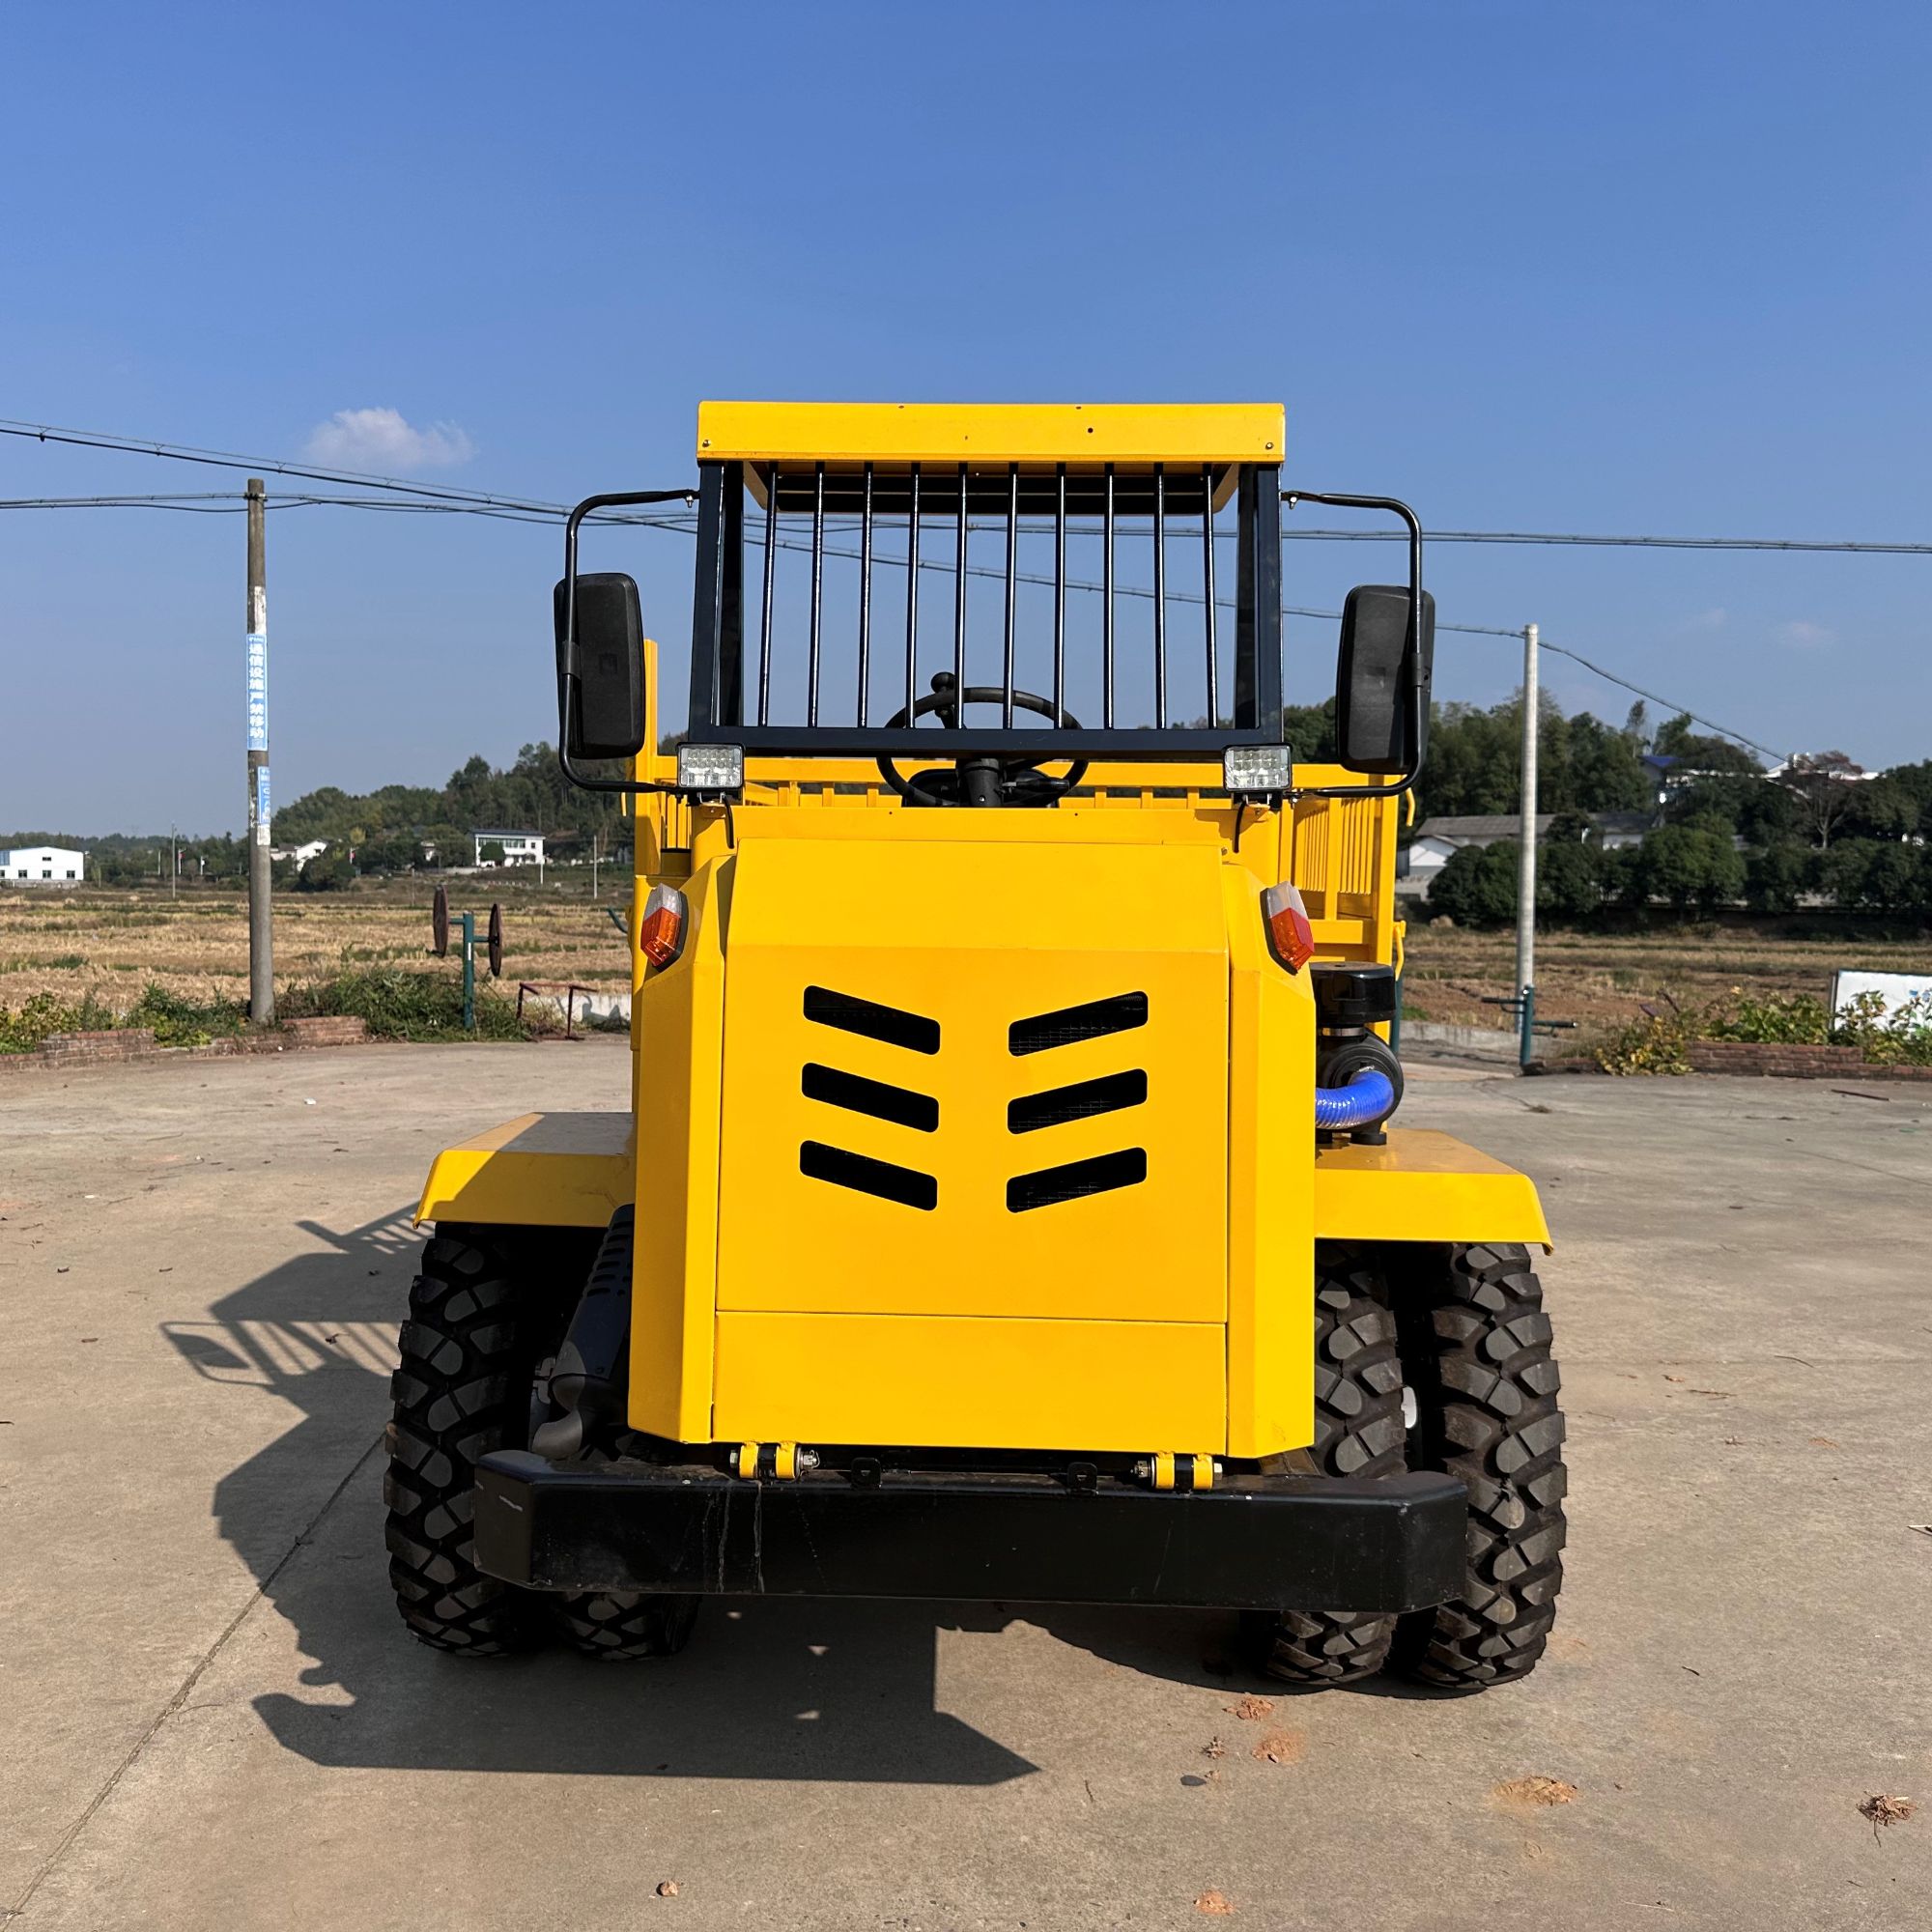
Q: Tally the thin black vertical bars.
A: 10